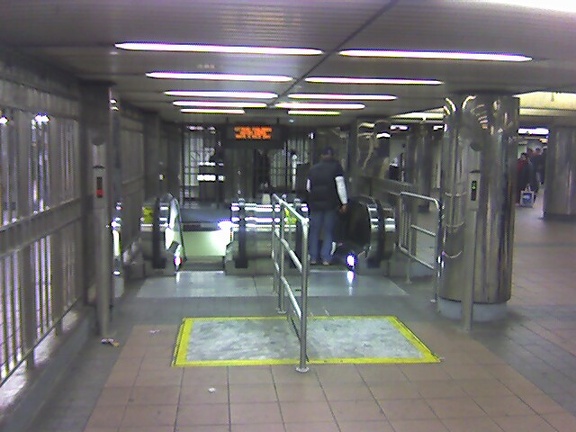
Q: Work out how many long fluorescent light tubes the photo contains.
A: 10